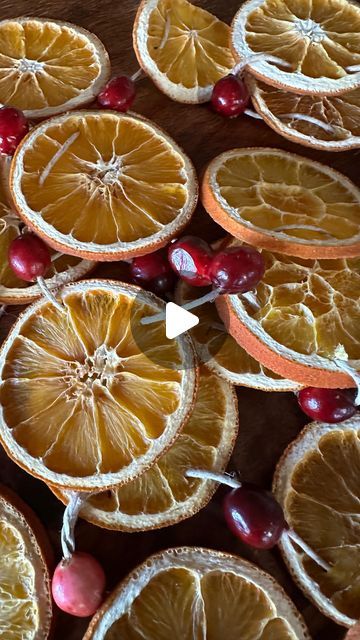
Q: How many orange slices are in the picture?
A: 14